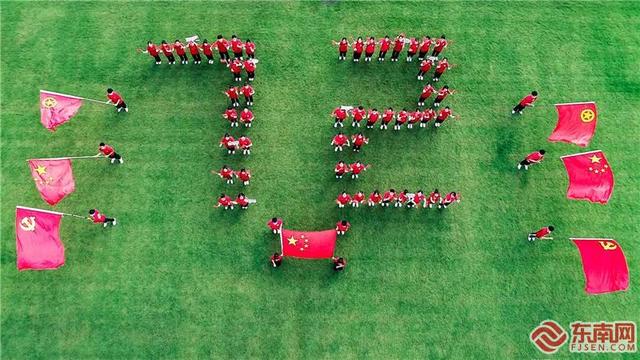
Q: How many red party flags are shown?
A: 2